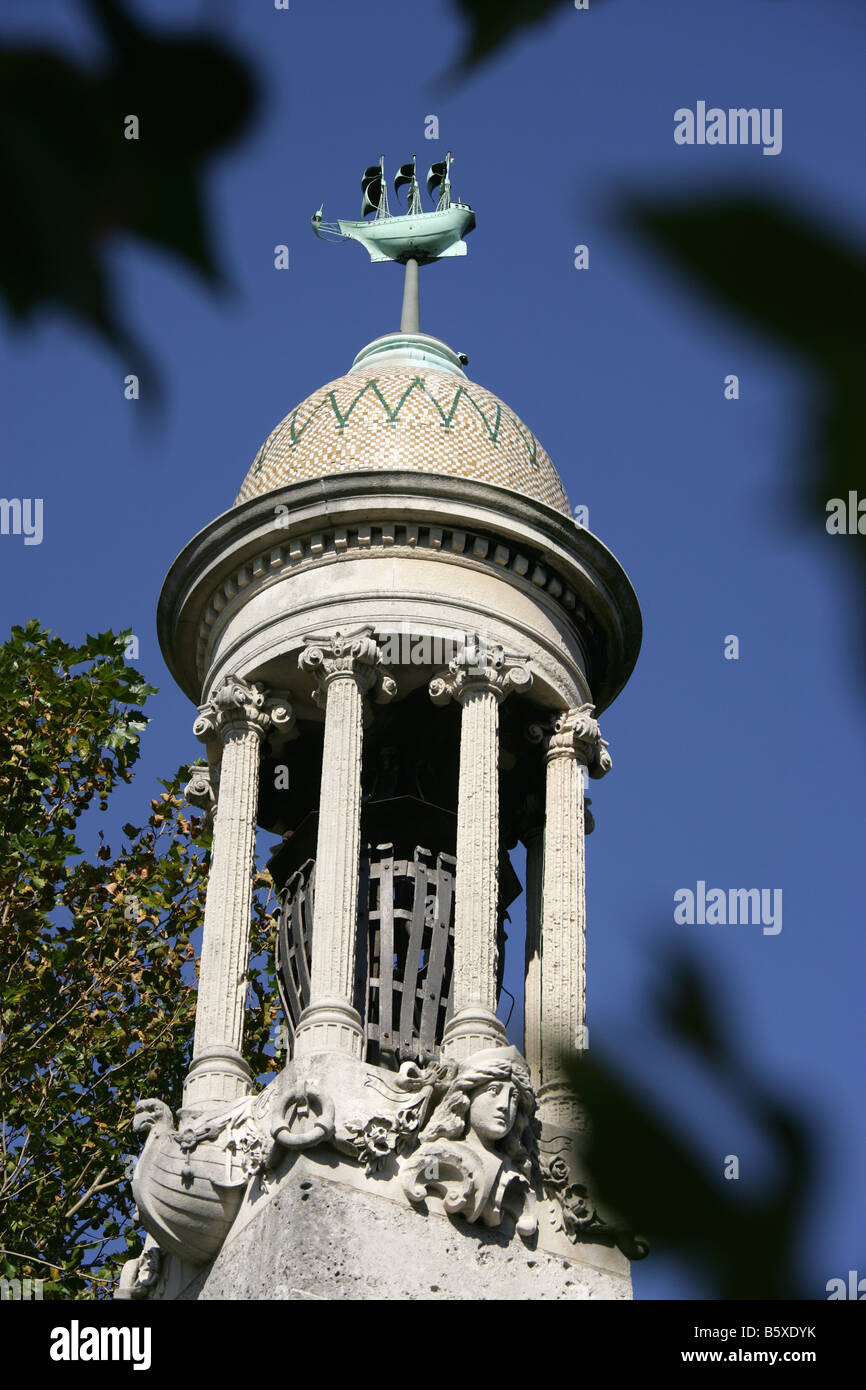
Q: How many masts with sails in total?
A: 3